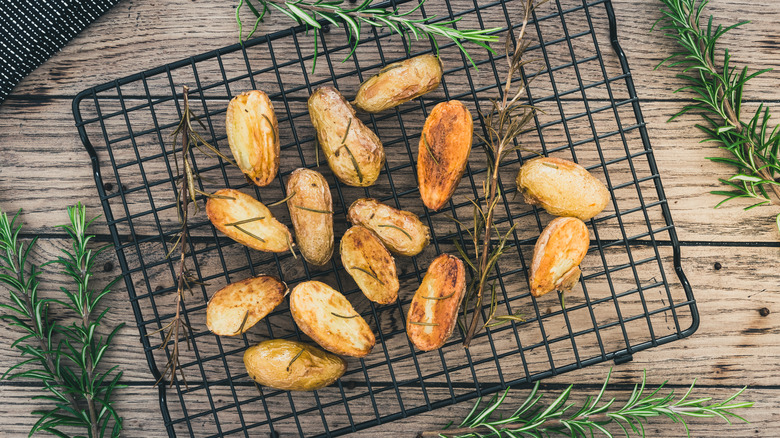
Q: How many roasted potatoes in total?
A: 14